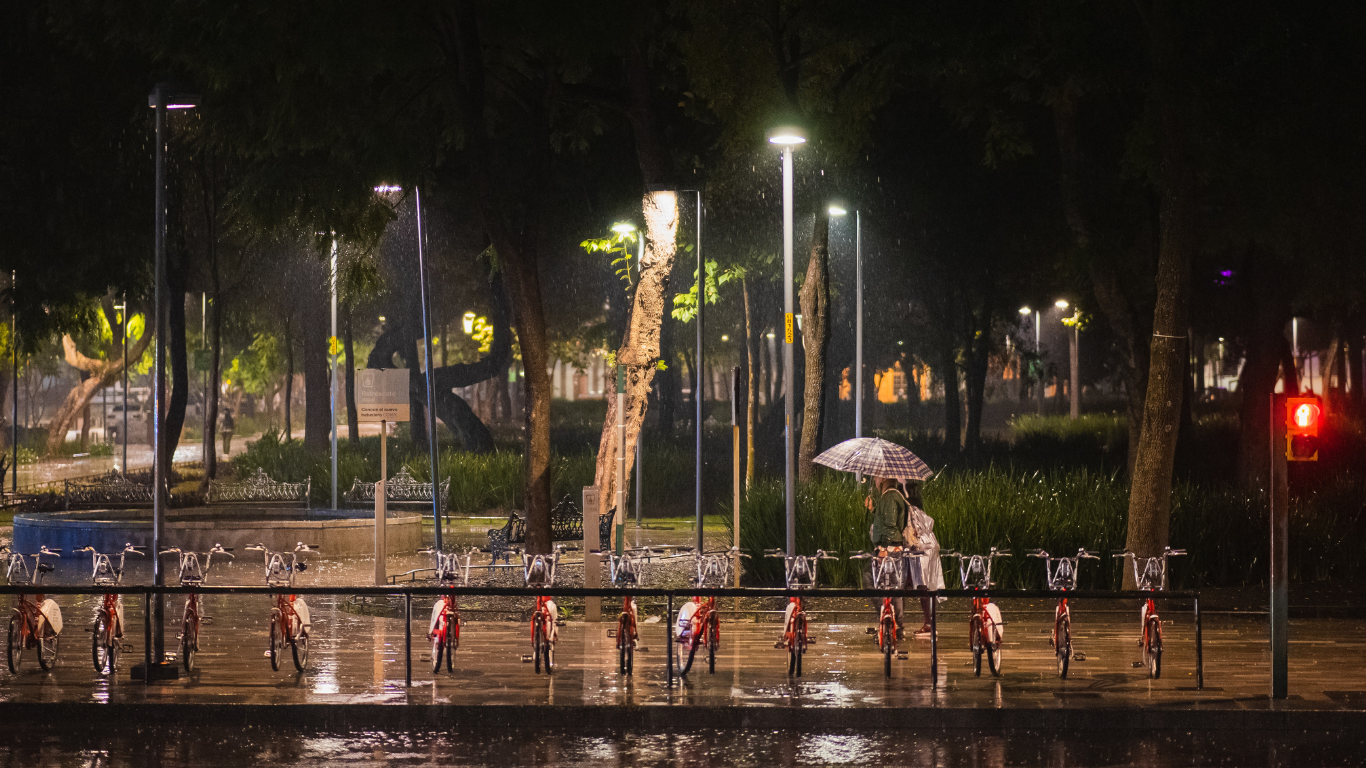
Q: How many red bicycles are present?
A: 13